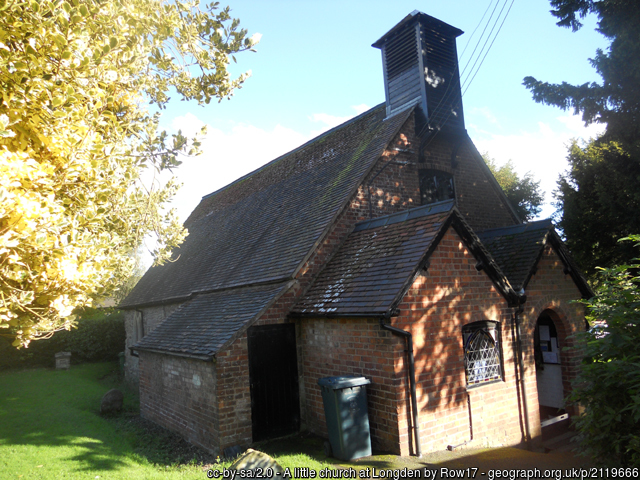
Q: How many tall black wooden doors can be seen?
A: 1